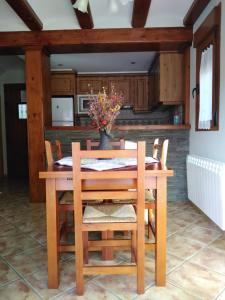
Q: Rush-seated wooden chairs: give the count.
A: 4